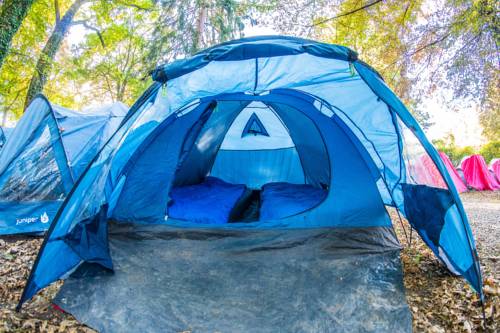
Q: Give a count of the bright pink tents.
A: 3